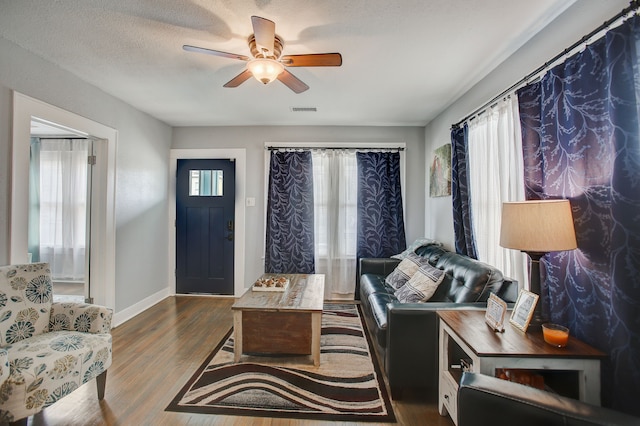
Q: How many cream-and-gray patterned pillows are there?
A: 2